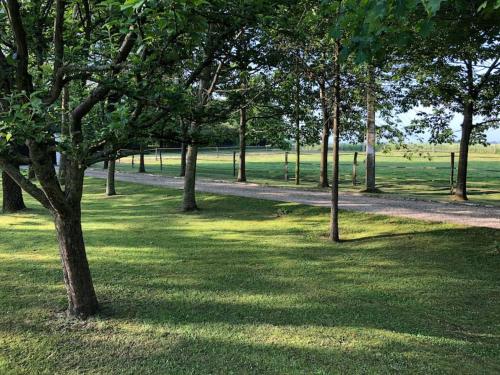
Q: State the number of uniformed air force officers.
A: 0